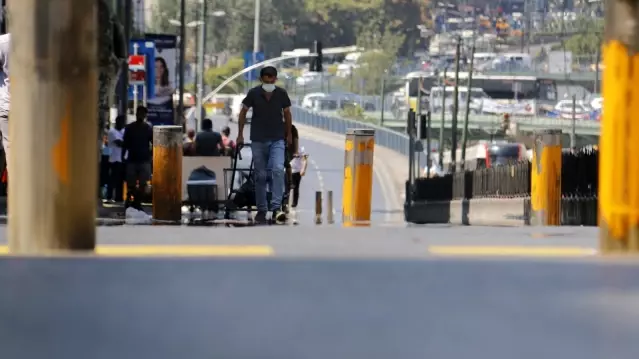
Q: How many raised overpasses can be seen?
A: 2